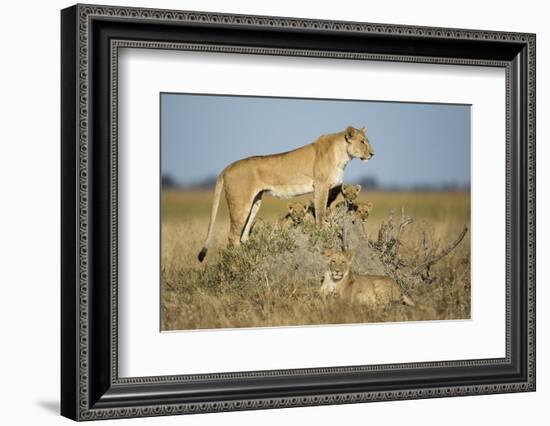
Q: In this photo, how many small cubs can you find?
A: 3